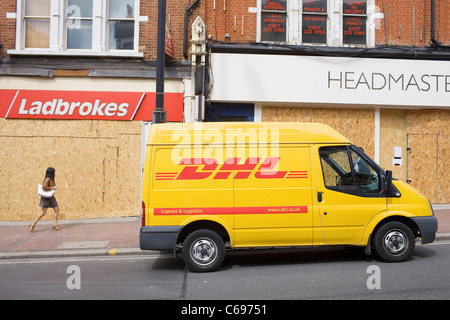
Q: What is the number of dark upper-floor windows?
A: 3